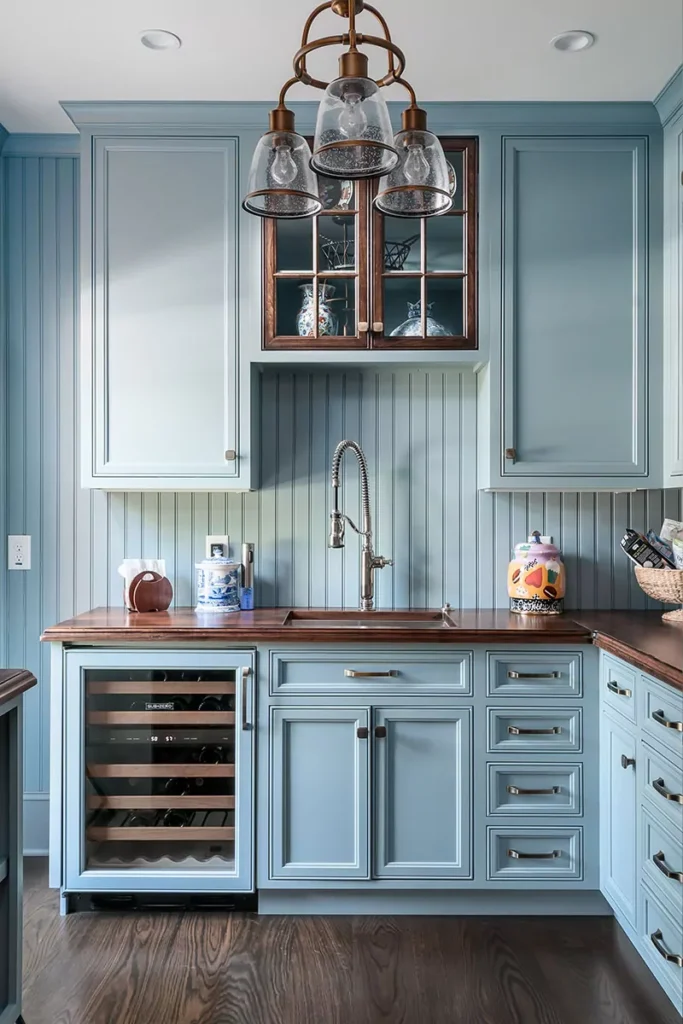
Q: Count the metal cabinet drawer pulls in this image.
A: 10